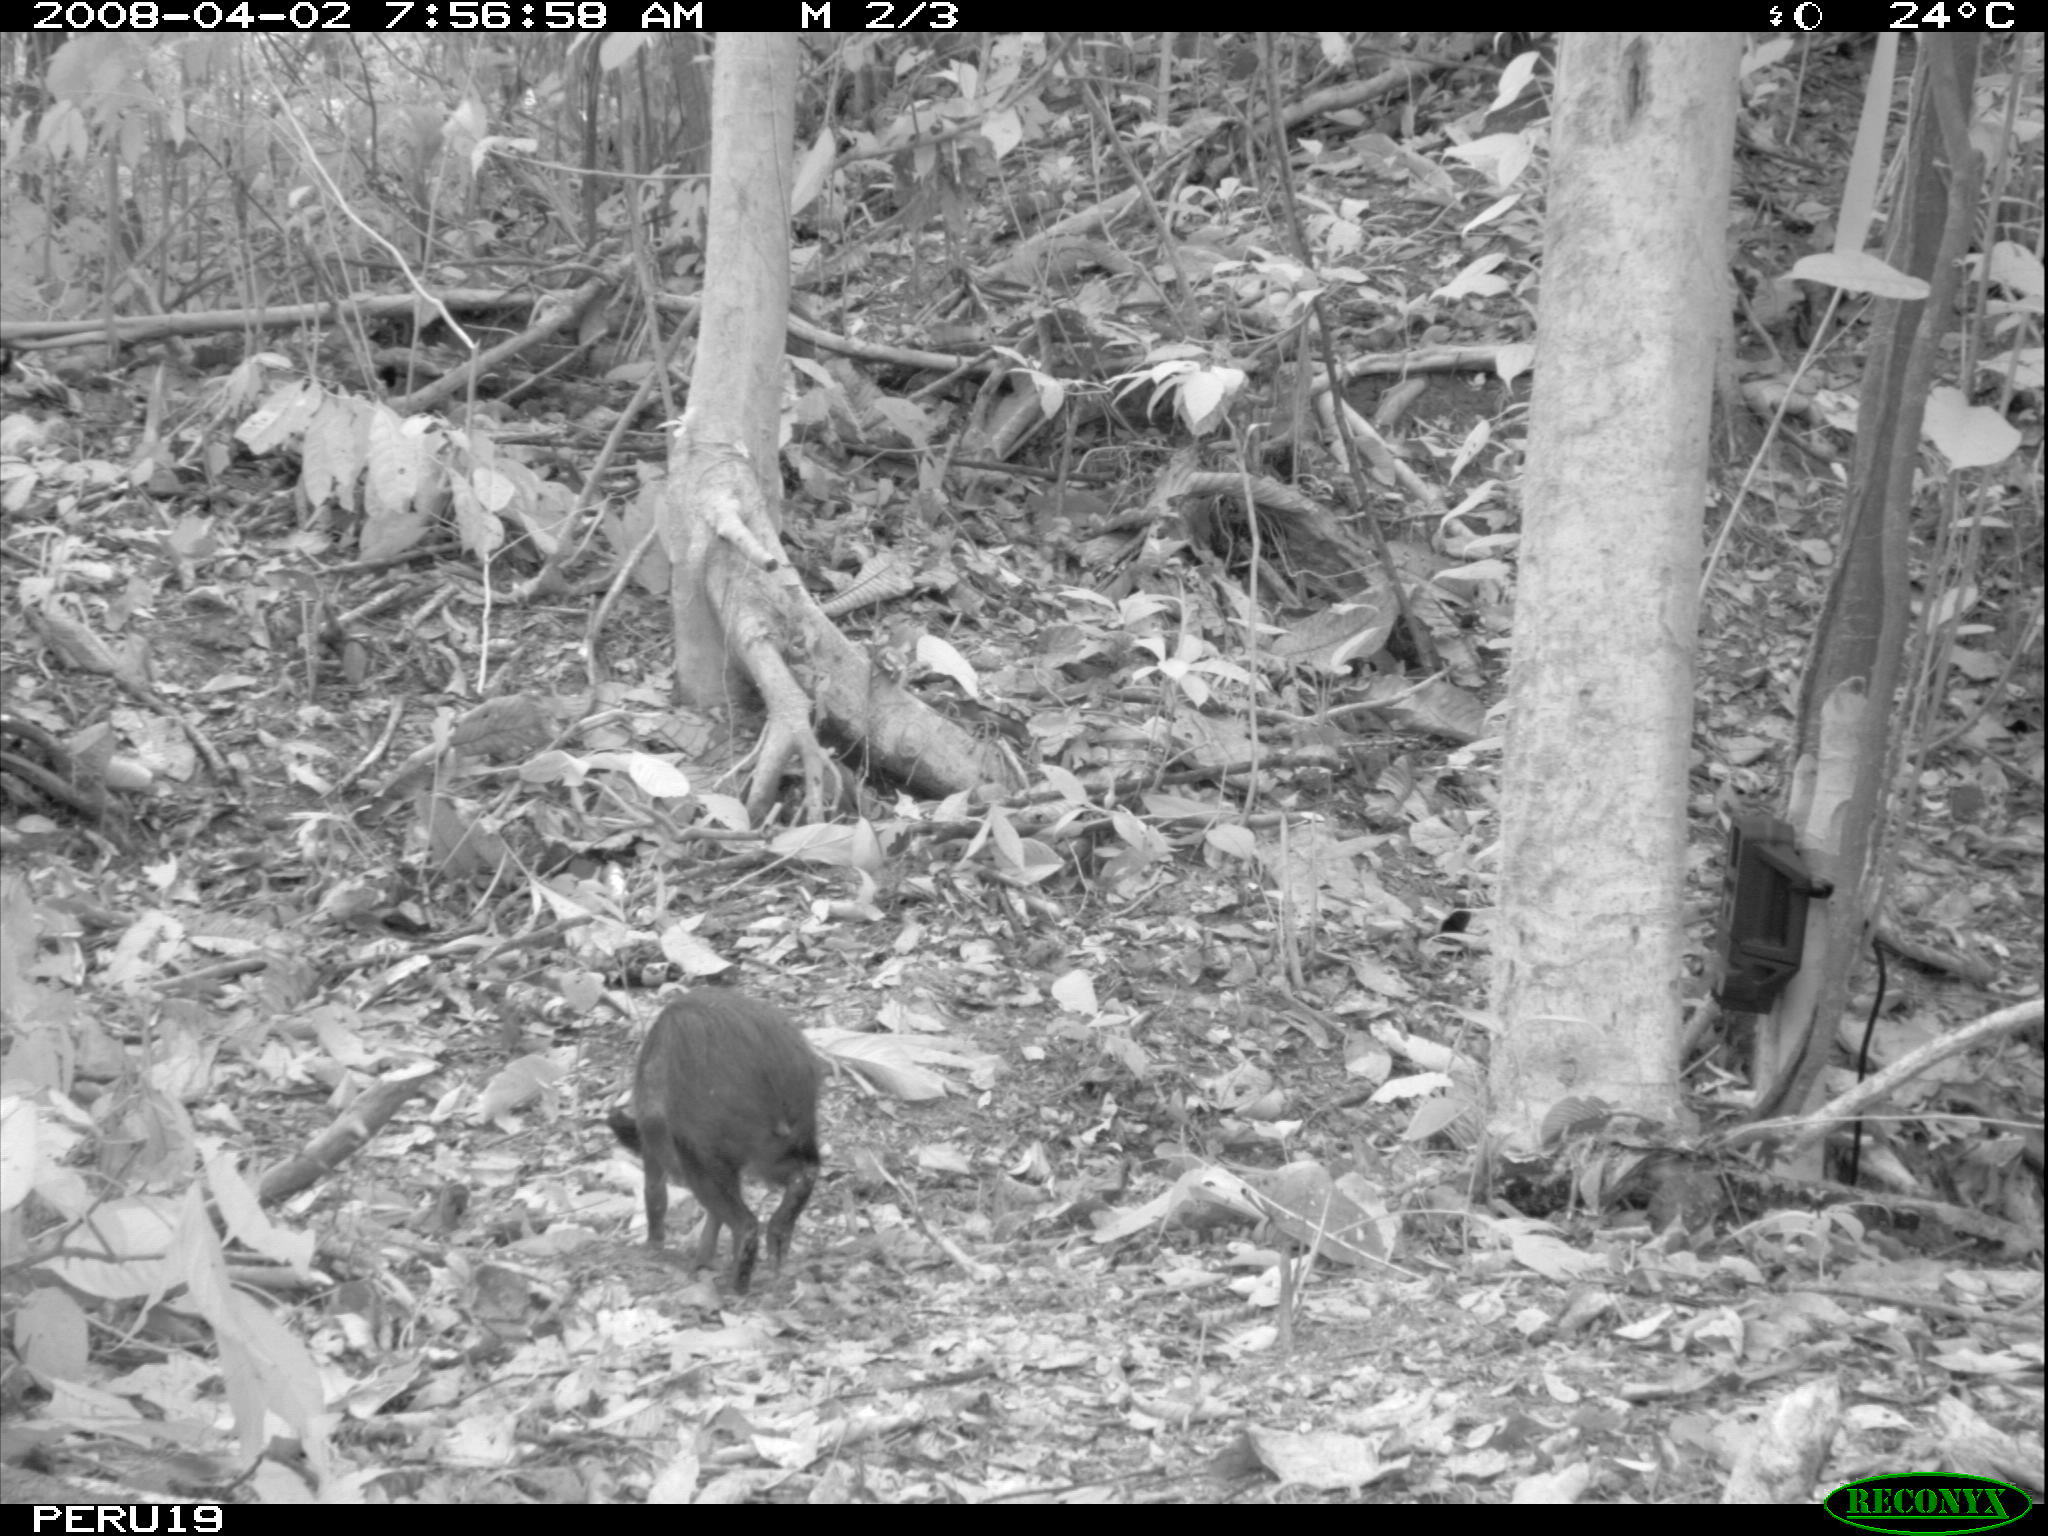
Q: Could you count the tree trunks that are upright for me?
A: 3